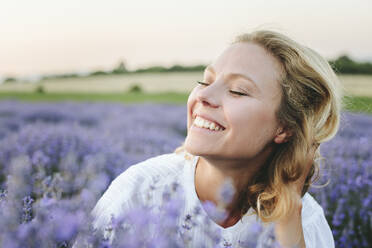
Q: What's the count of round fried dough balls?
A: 0